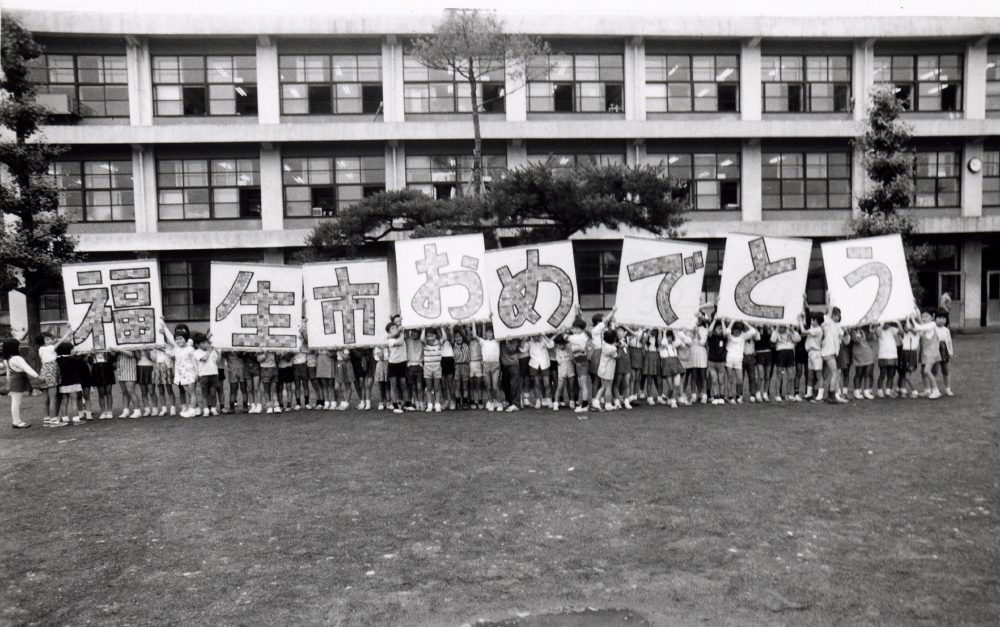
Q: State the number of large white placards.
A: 8